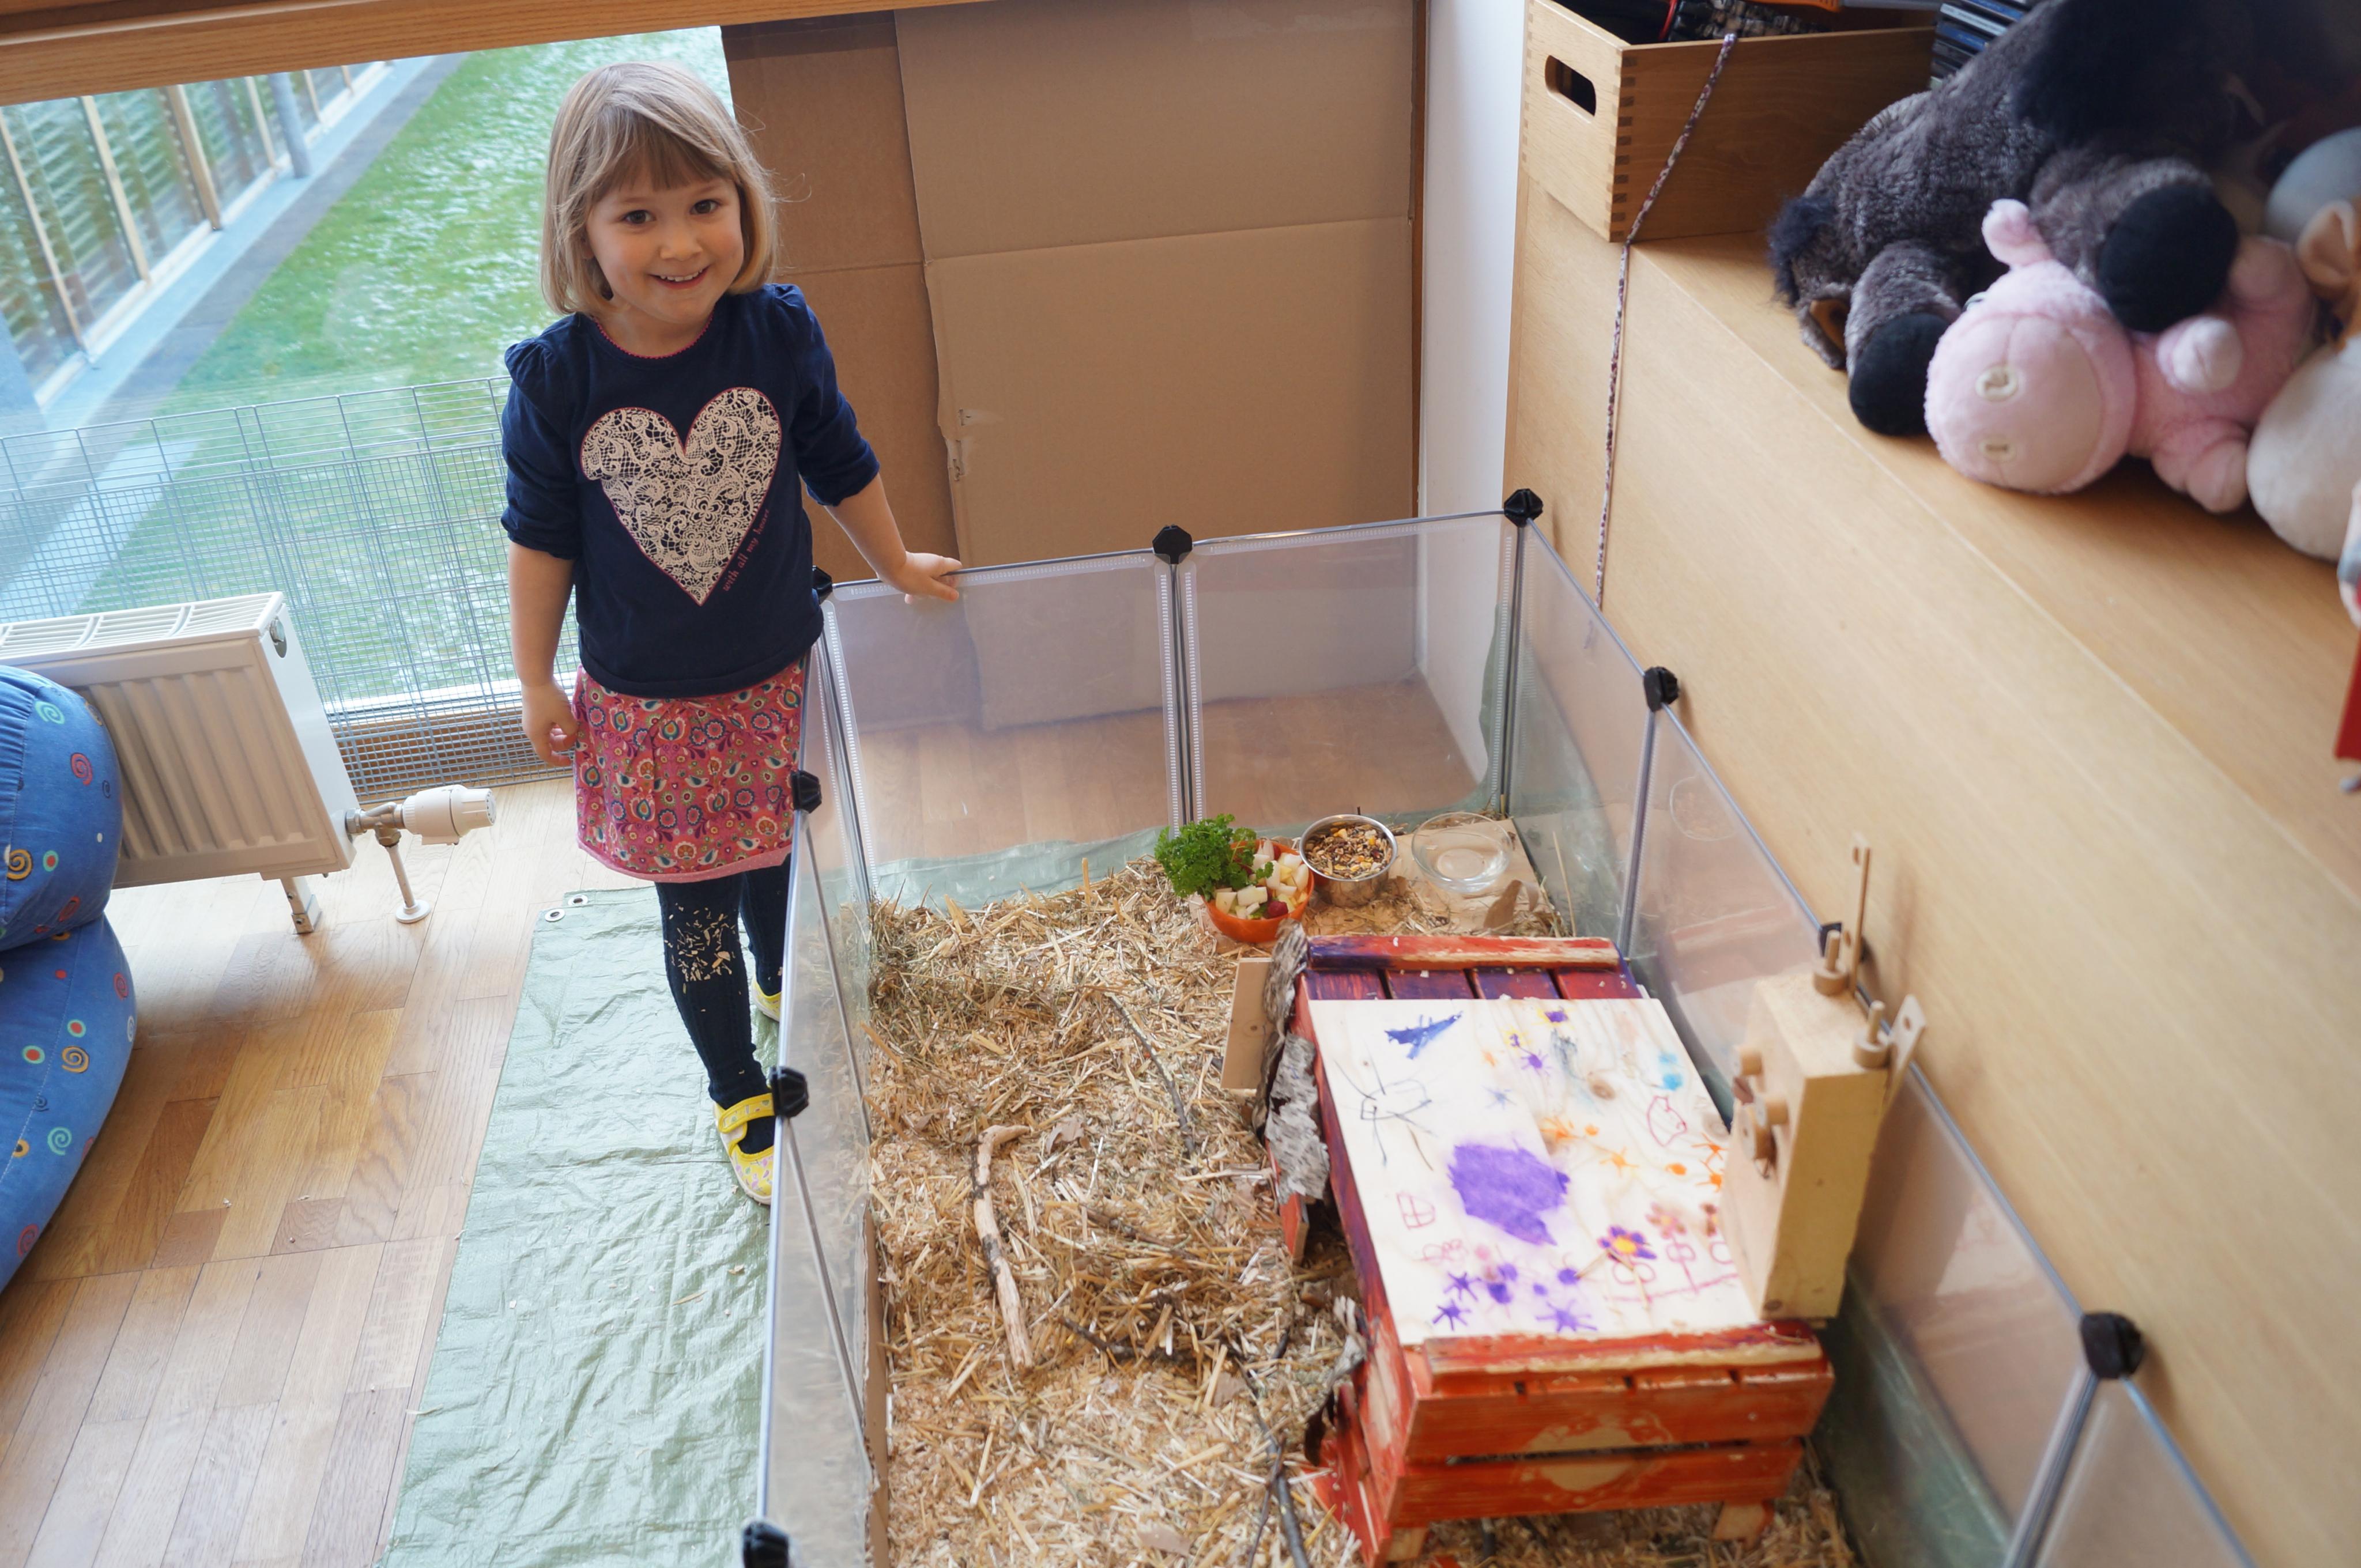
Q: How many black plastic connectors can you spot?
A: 9